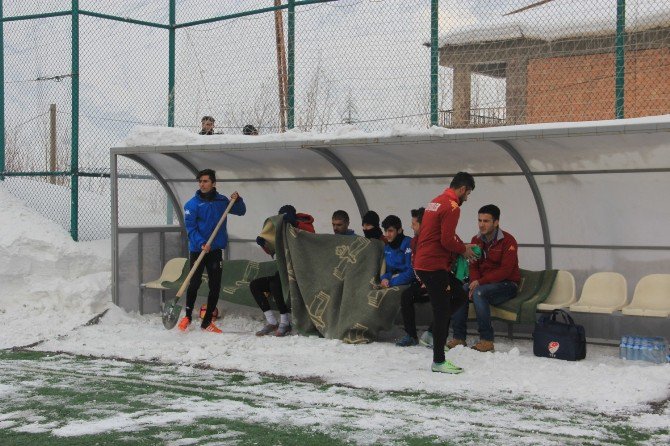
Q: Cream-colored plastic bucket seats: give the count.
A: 4